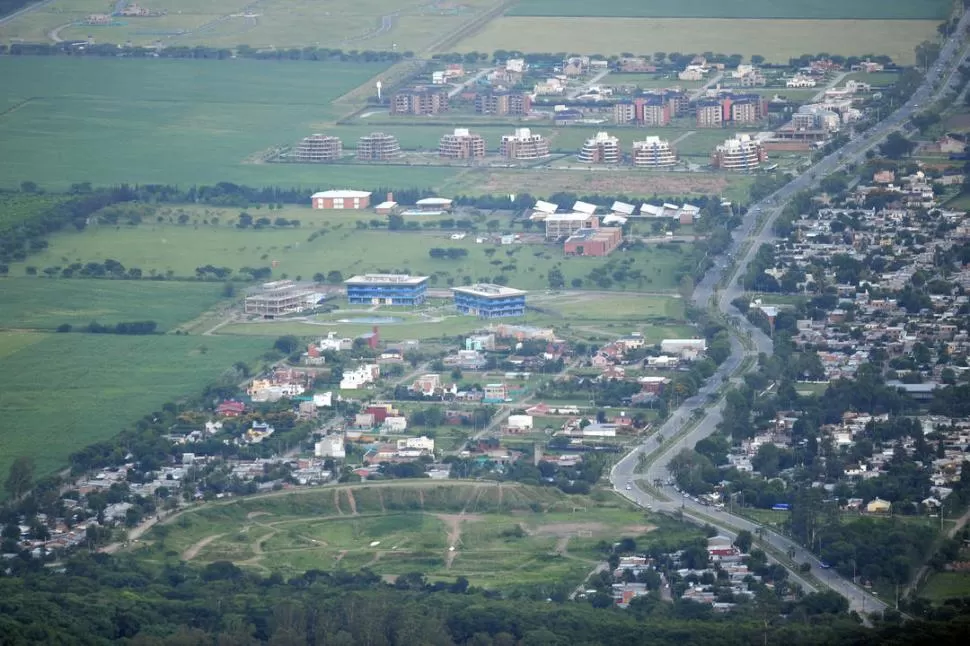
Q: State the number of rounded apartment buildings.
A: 7